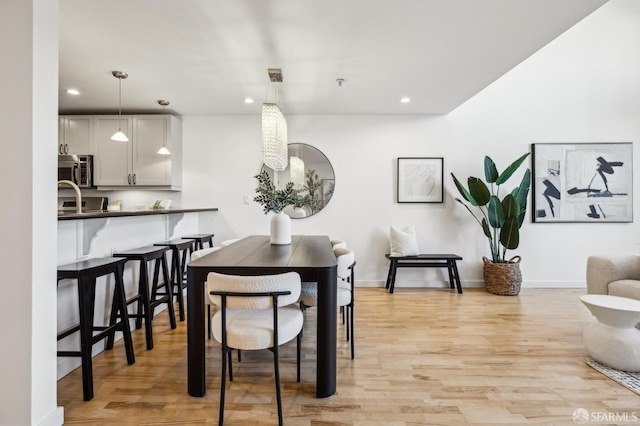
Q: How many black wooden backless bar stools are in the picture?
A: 4